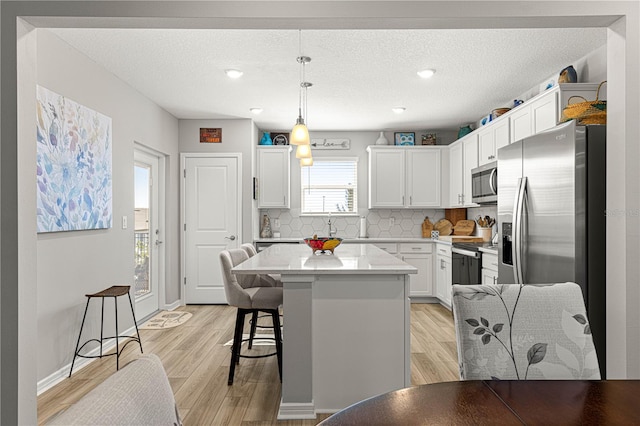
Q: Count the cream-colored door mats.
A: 1